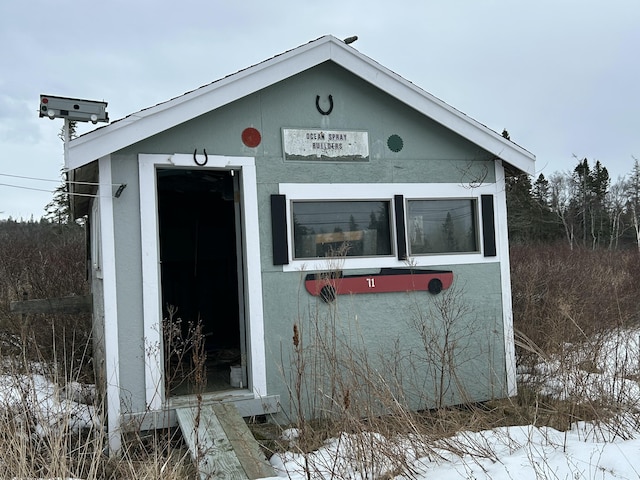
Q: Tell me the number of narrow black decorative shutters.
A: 3